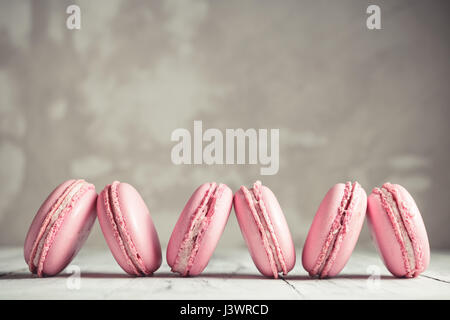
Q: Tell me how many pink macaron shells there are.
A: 12